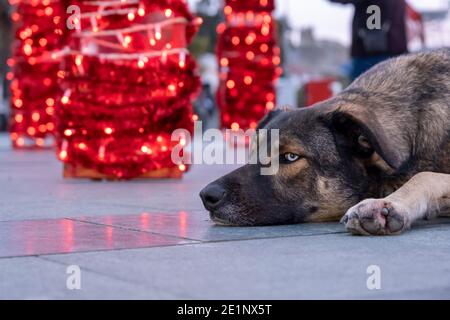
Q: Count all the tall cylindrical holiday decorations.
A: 3